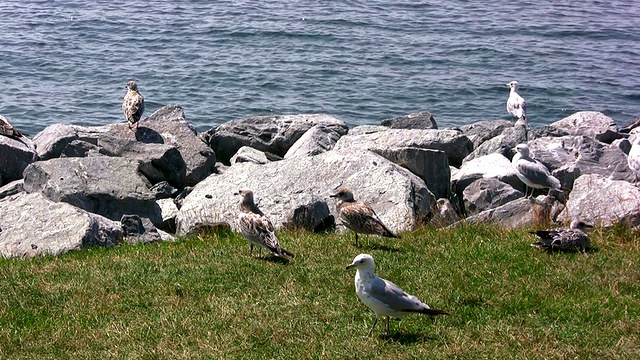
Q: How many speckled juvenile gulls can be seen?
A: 4